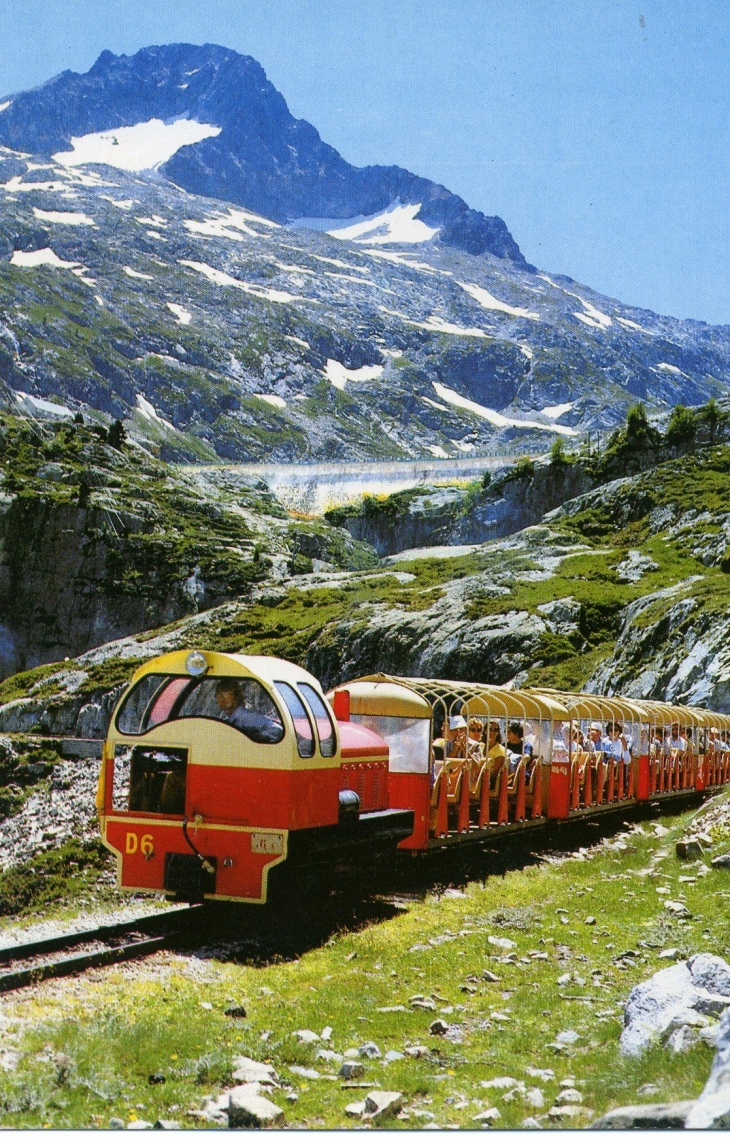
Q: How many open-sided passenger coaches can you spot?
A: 4